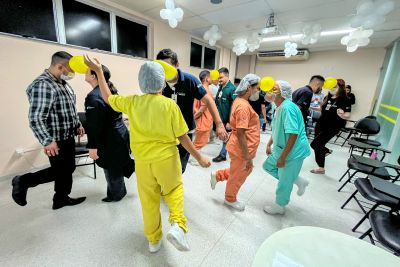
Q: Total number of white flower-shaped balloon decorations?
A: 8